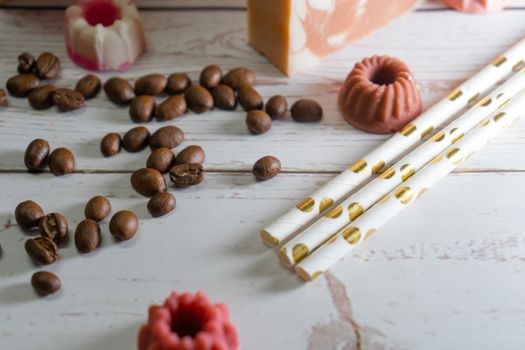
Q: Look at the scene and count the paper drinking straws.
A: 3